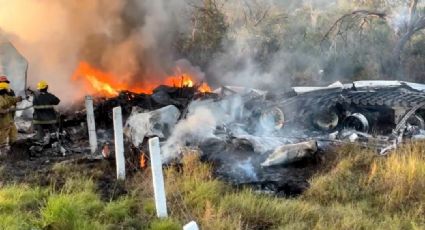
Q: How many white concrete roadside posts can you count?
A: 4